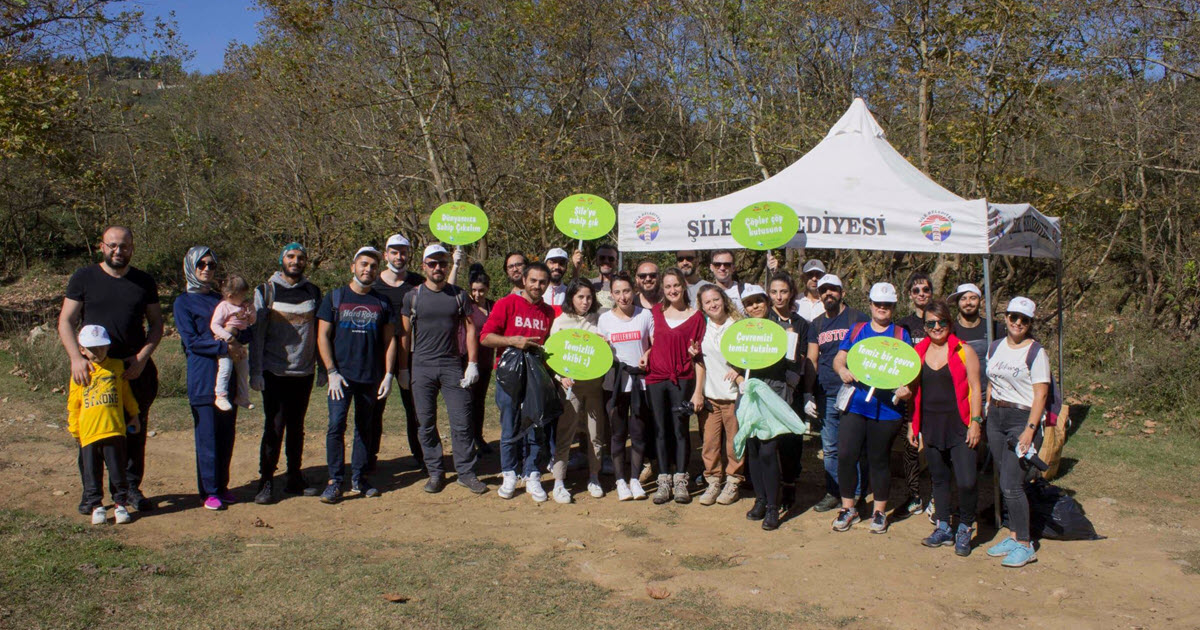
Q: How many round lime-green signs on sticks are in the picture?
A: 6